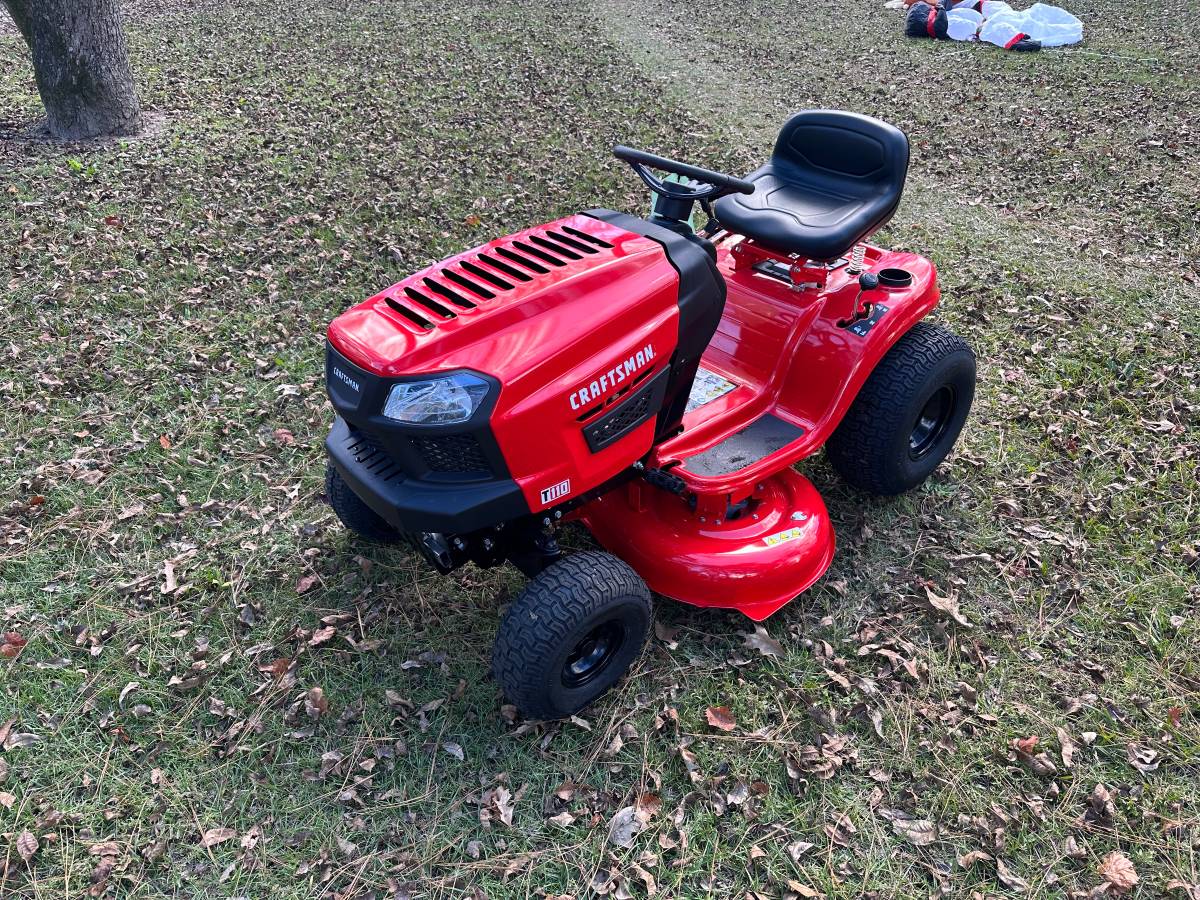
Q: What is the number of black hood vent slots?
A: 11